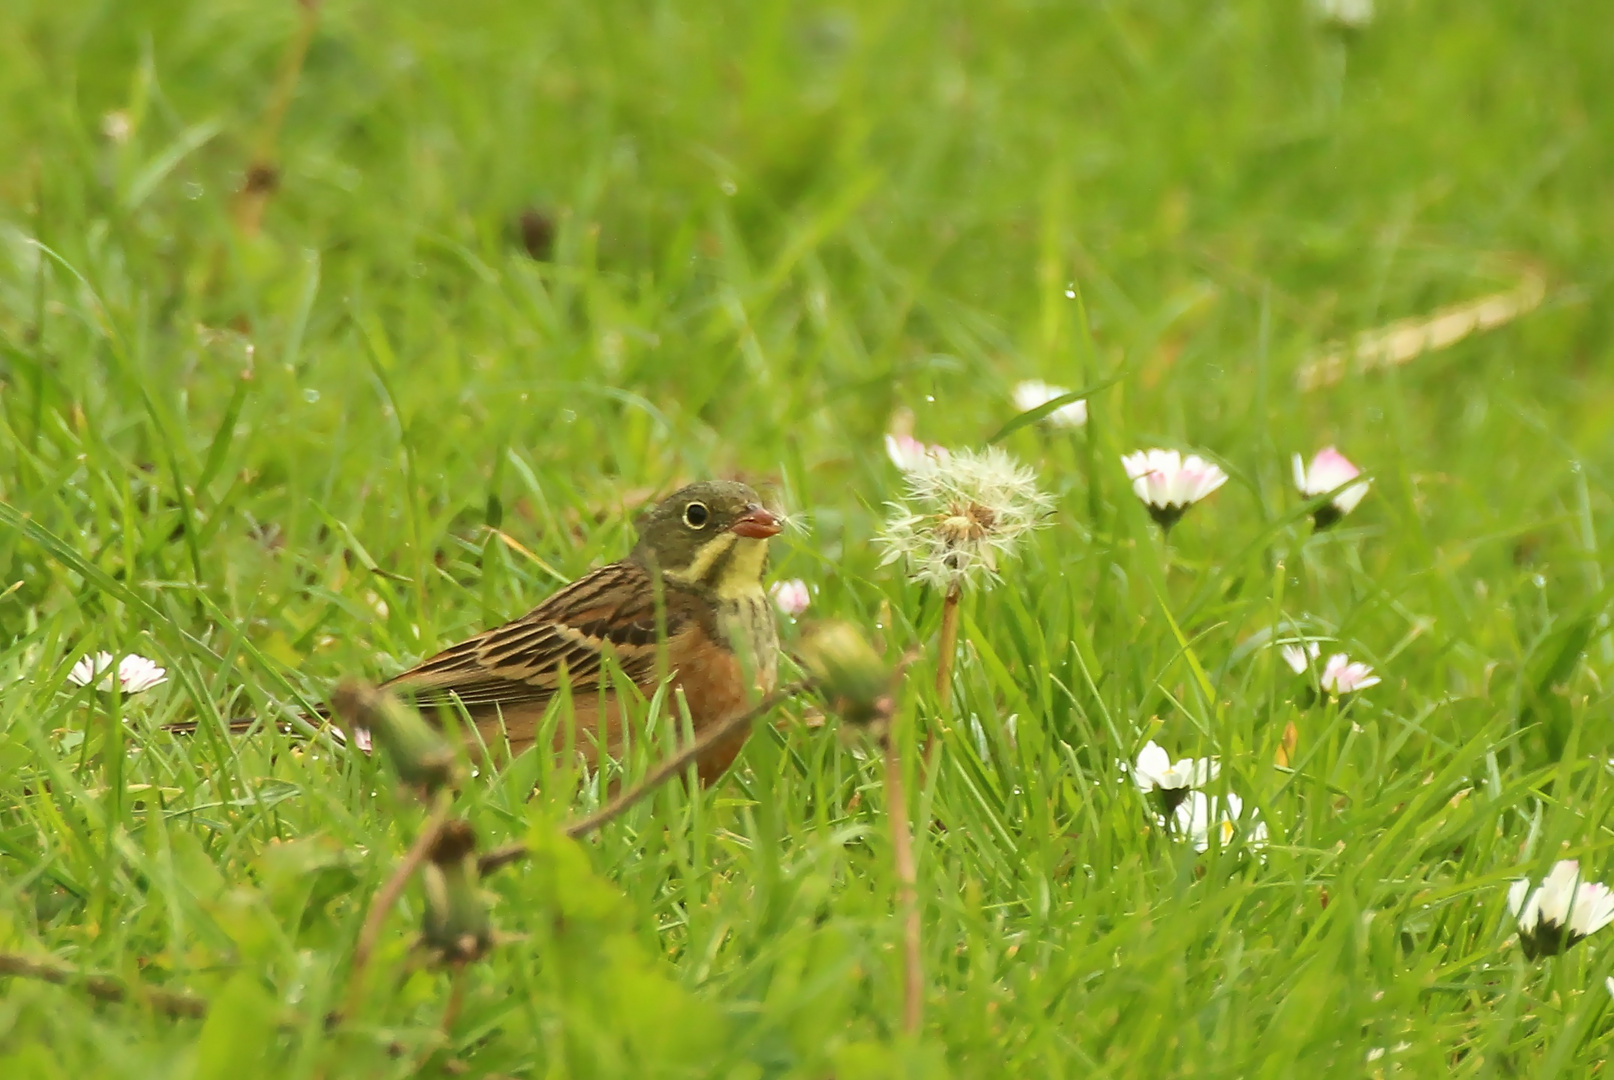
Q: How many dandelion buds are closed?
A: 3